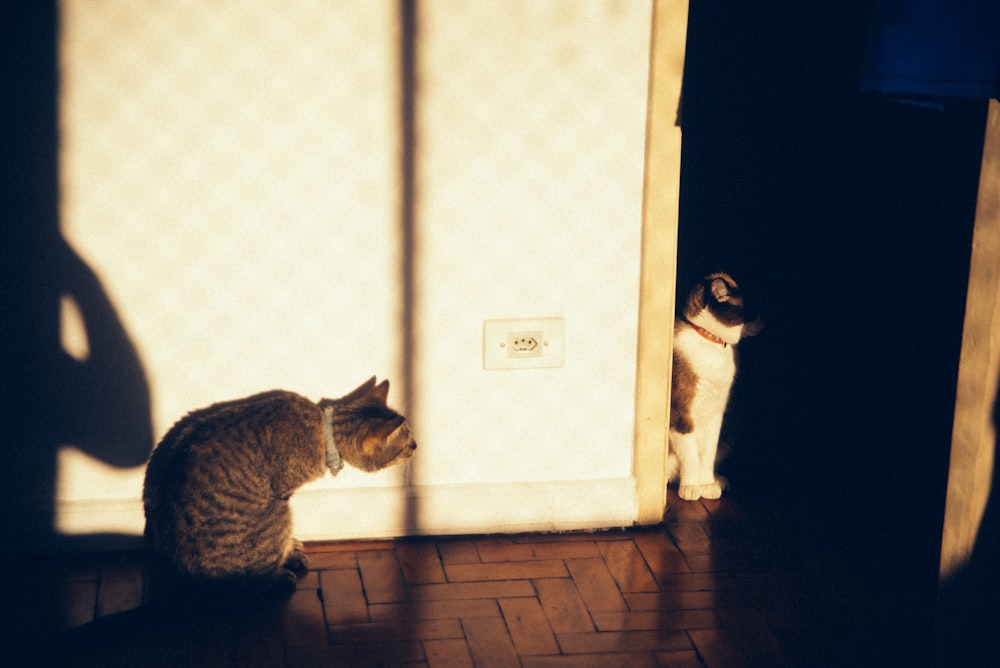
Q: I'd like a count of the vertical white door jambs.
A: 1